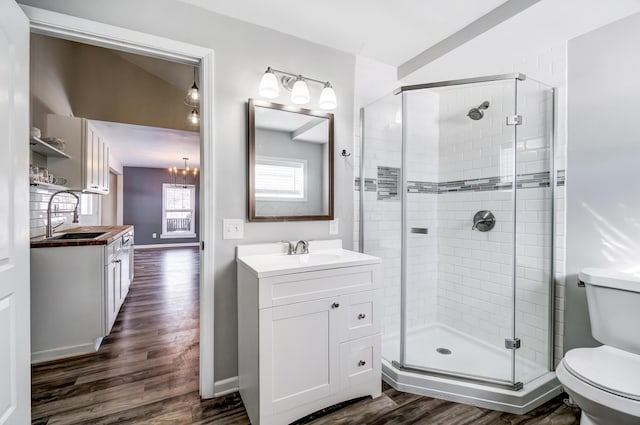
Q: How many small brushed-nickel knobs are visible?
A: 3